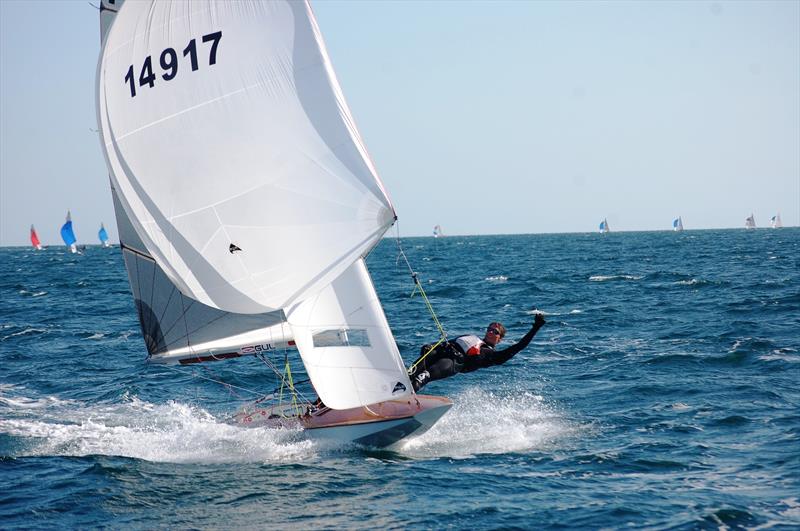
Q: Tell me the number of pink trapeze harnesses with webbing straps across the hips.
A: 0